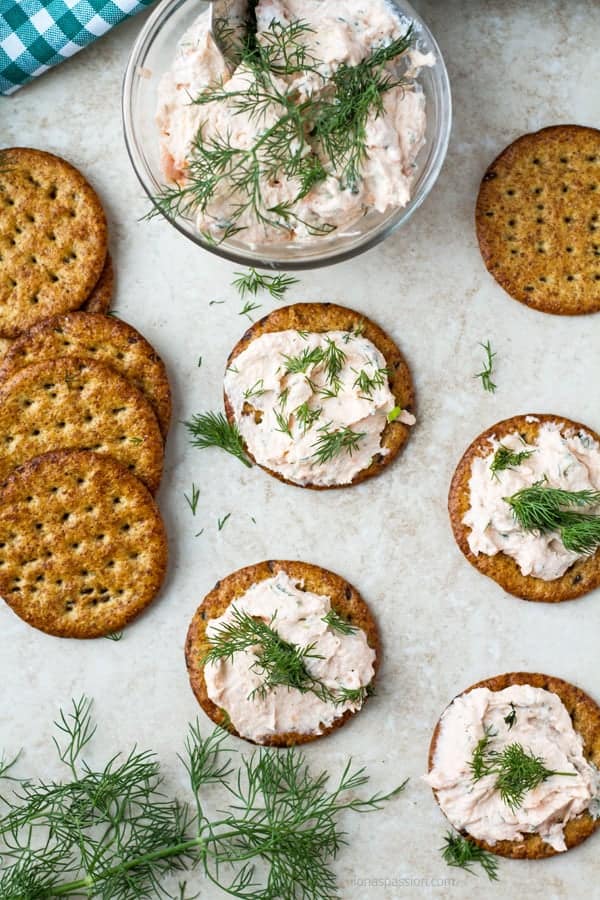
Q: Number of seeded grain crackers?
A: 10